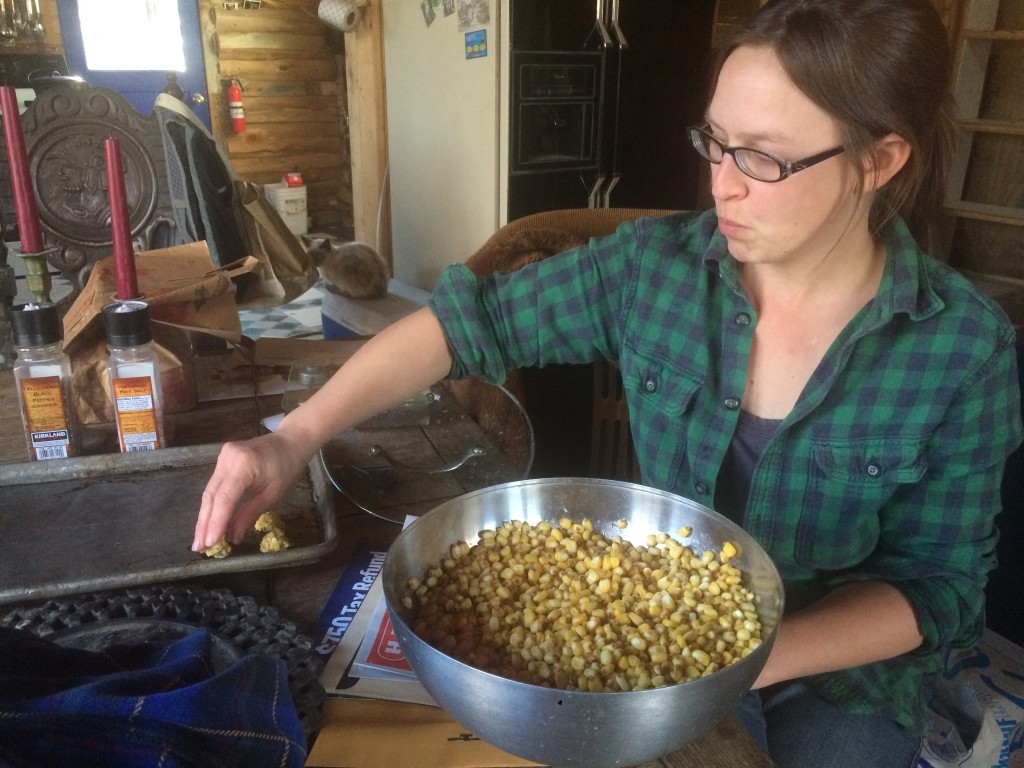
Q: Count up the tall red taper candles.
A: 2